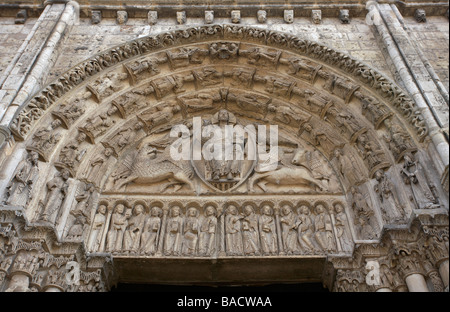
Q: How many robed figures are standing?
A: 14